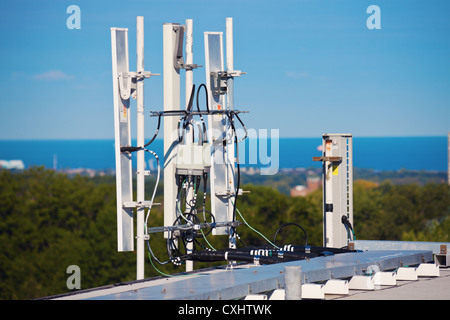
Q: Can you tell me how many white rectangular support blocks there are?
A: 8